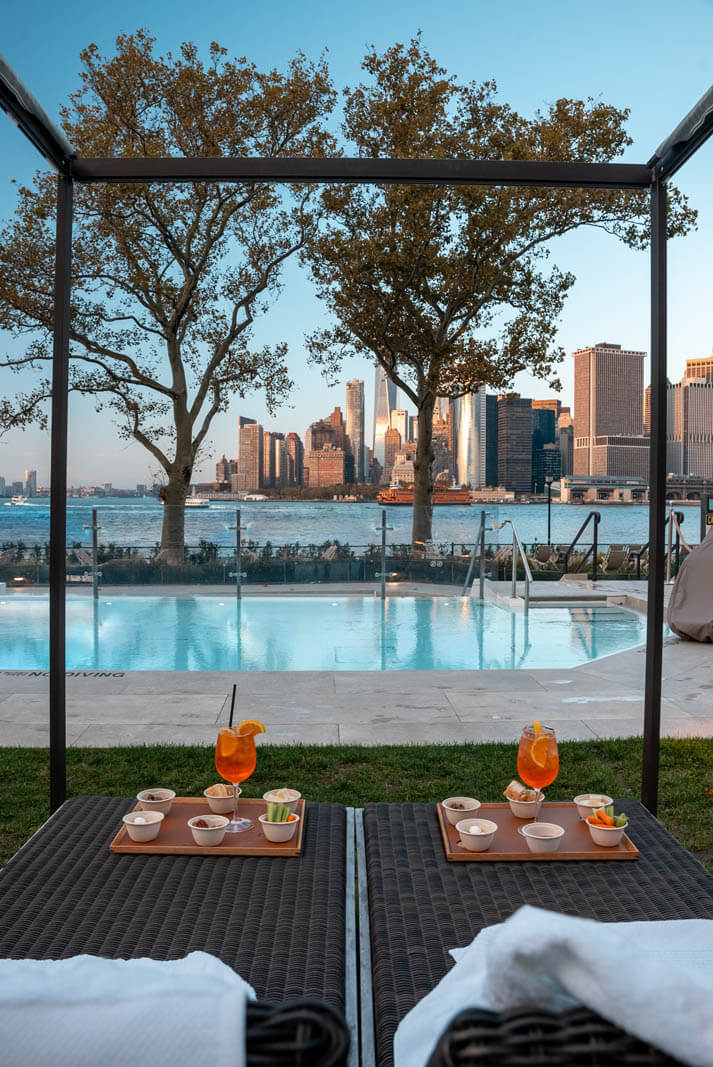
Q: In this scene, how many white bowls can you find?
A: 12